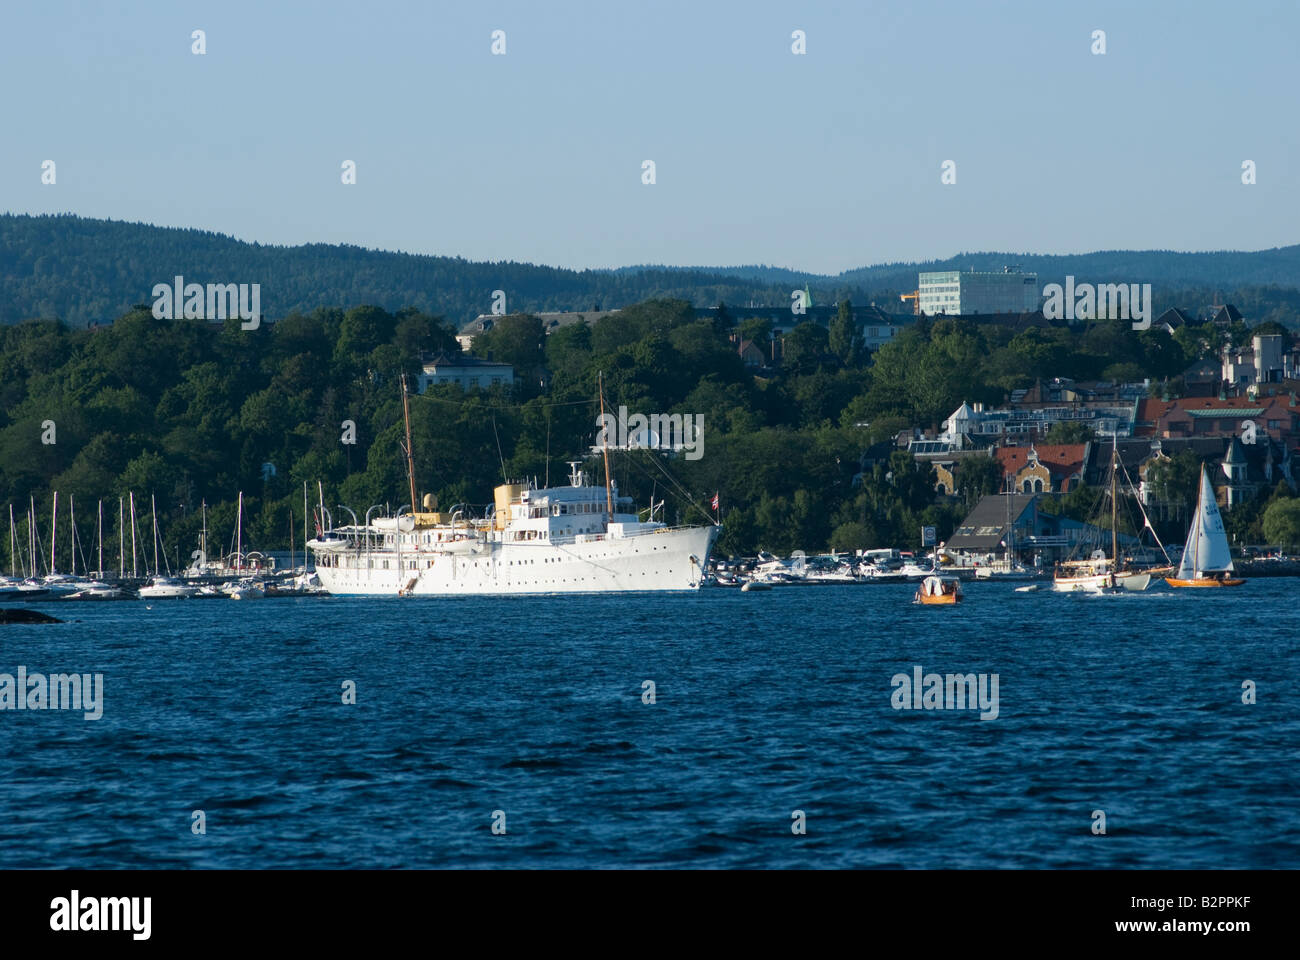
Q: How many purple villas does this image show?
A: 0